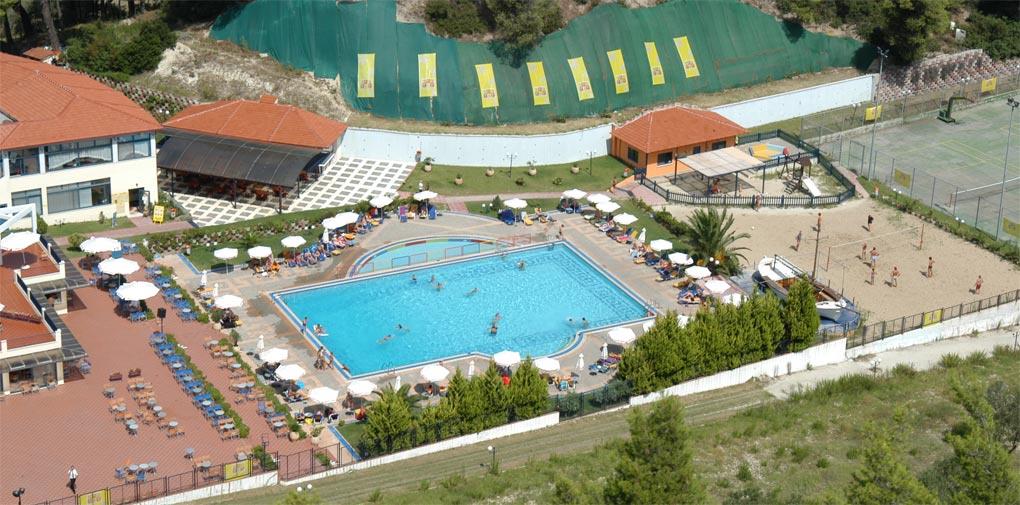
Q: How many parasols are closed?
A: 9